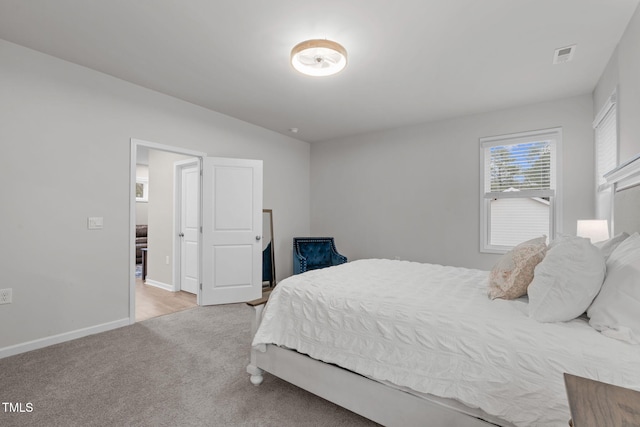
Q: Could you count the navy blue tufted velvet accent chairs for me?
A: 1